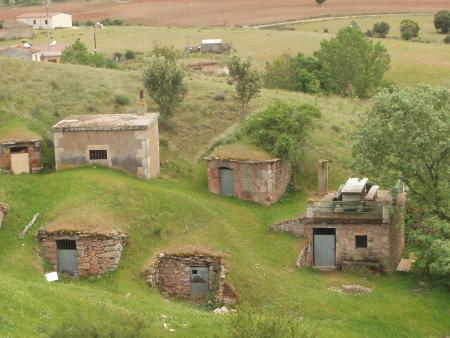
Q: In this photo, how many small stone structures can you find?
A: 6